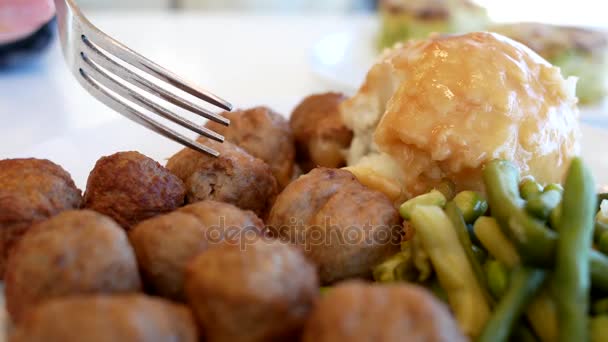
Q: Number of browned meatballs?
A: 11